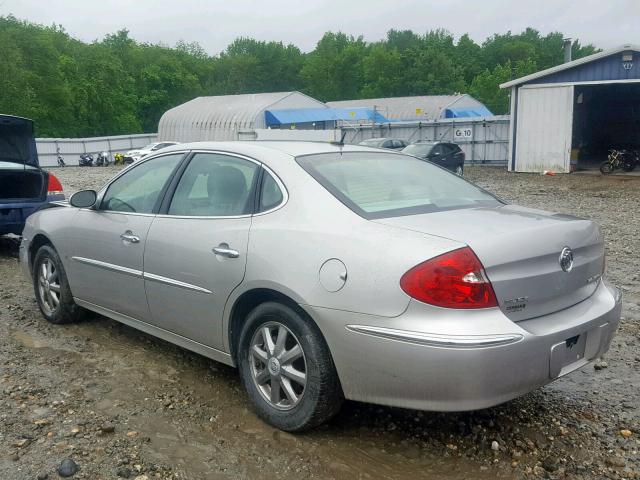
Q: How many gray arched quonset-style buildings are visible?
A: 2